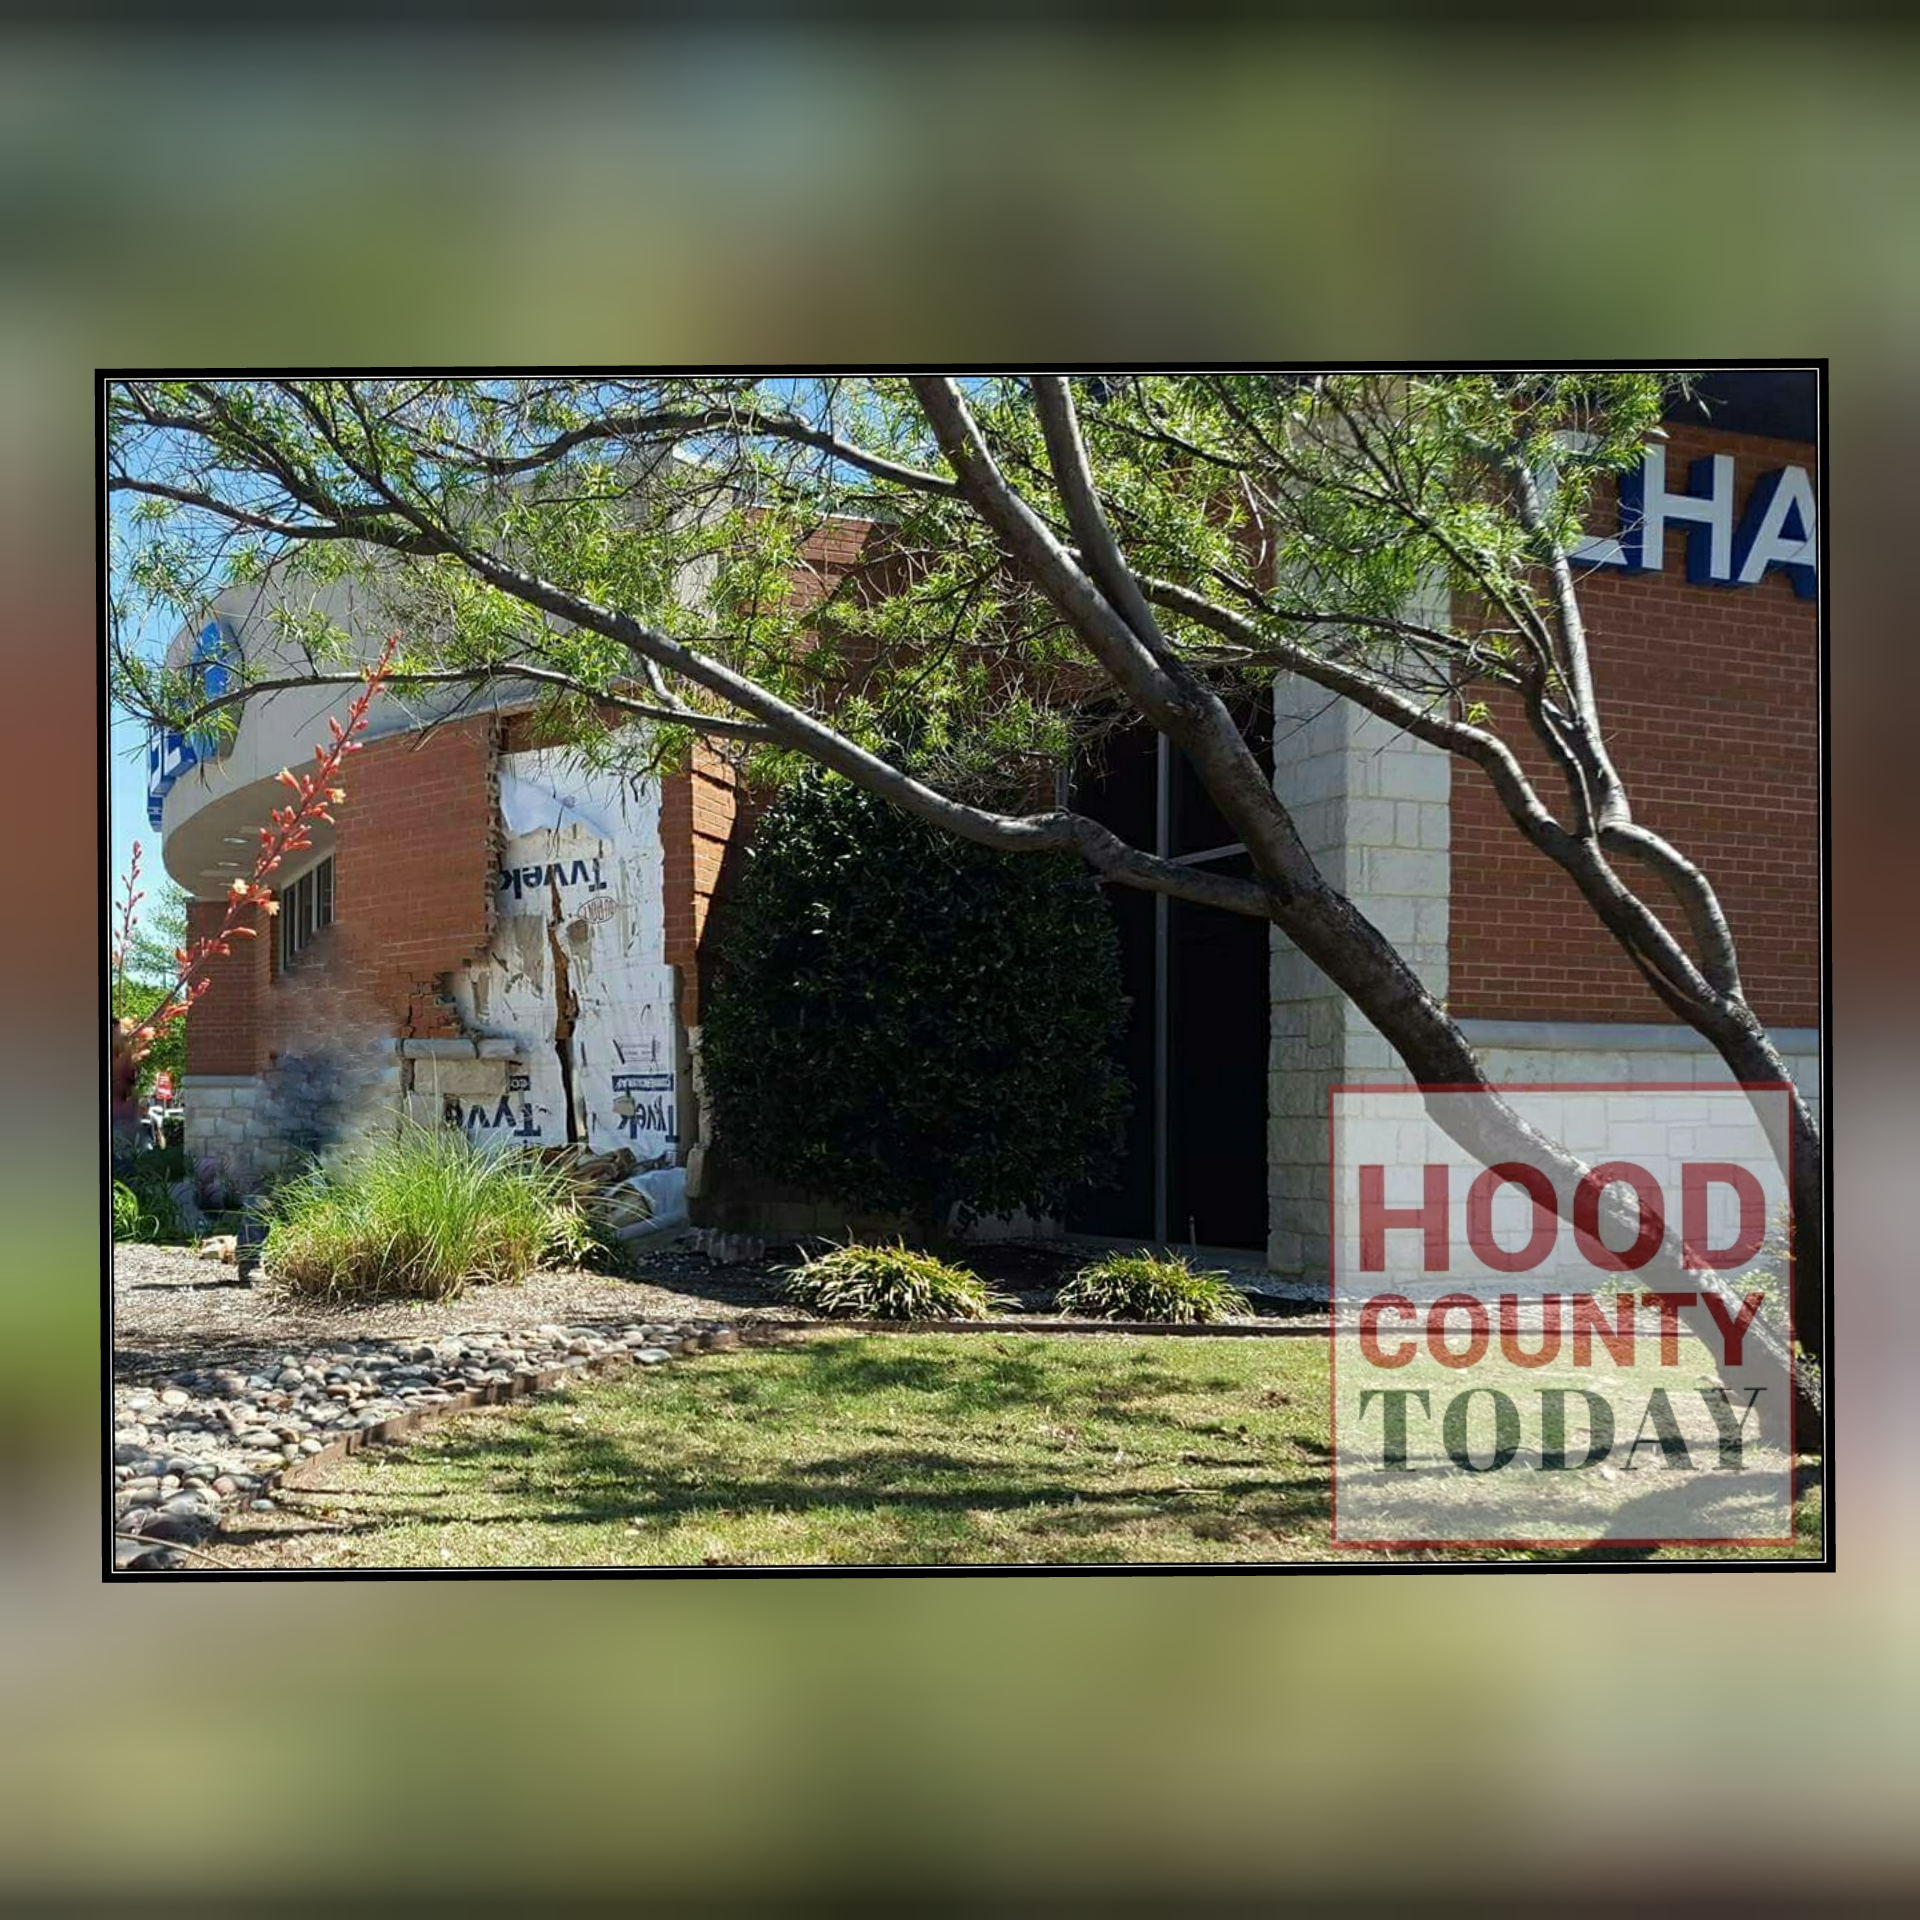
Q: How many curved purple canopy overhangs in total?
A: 0